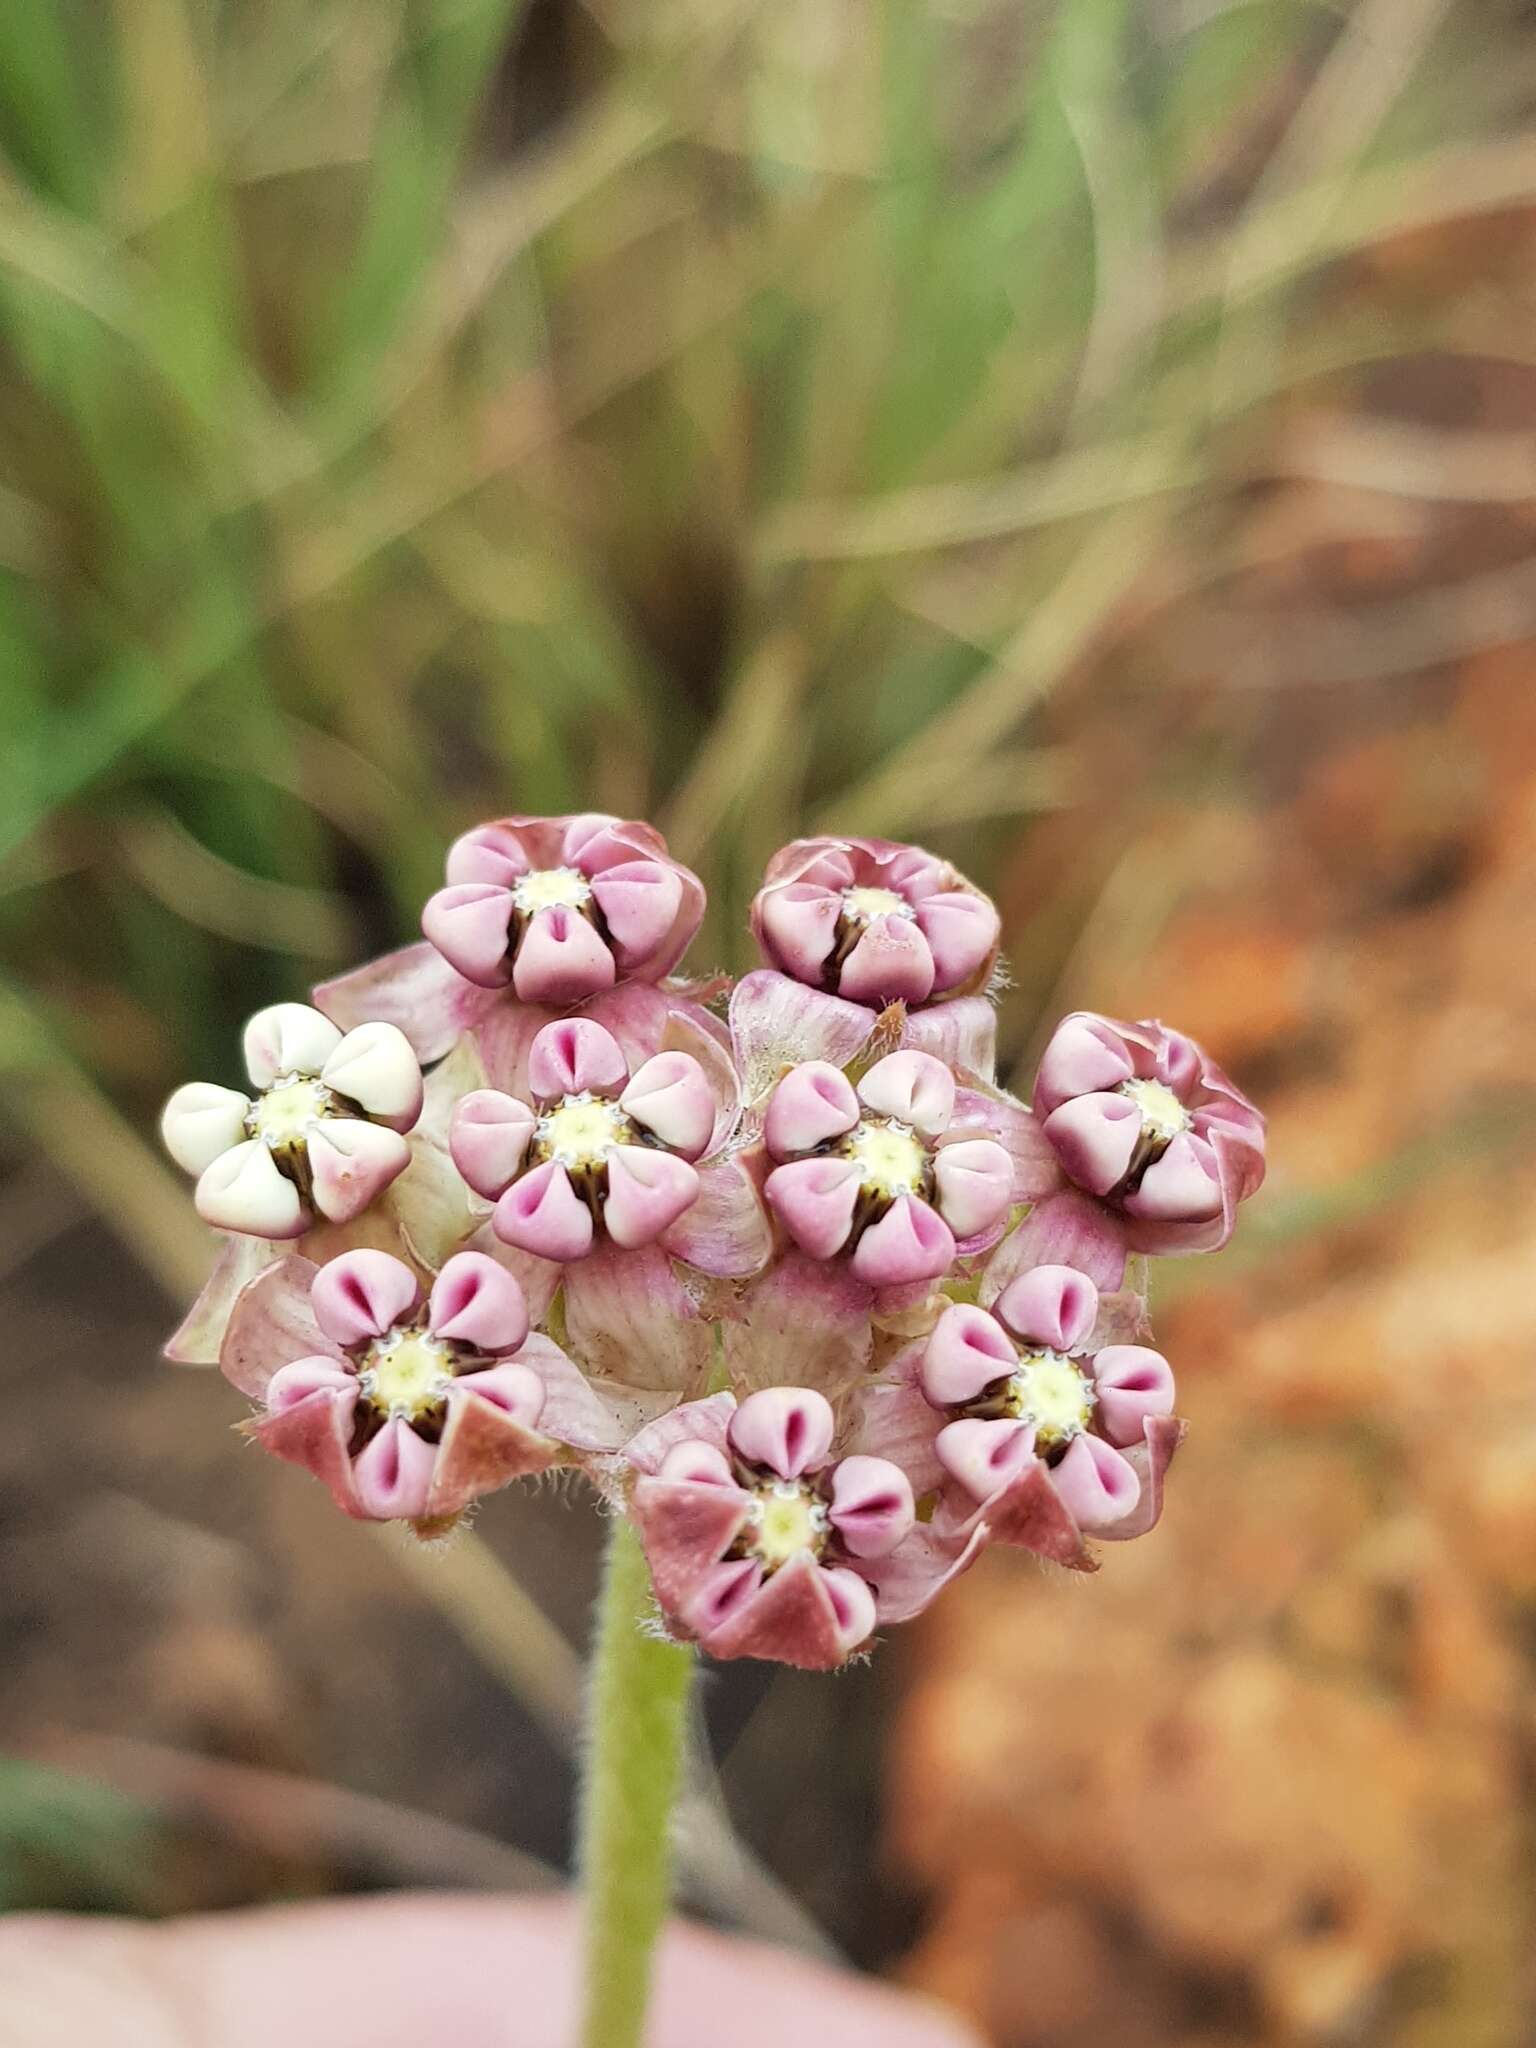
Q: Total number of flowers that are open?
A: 9